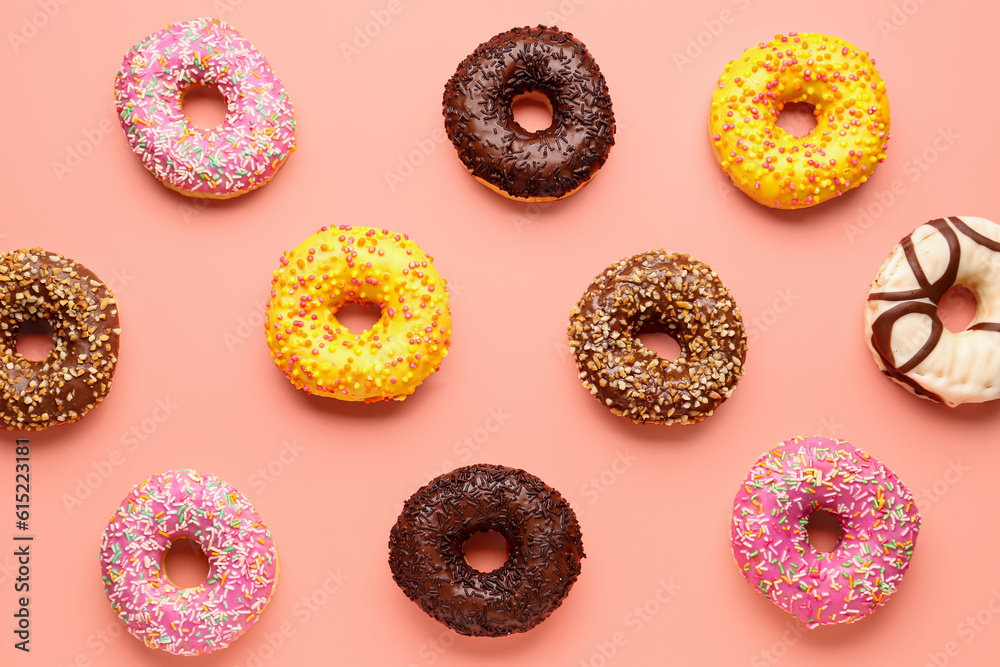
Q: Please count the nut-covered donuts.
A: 2